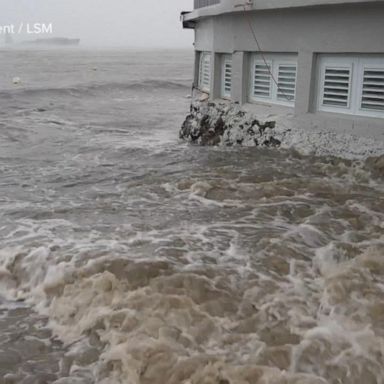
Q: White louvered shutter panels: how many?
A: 6